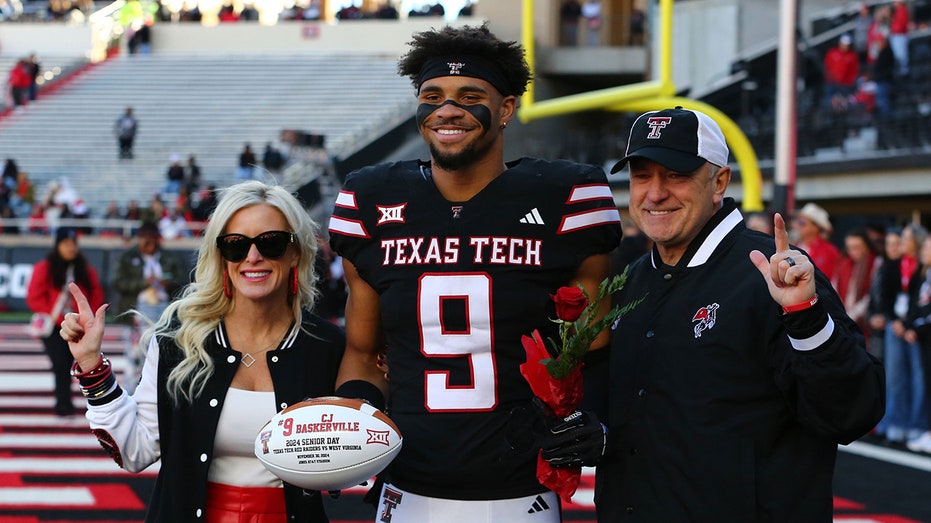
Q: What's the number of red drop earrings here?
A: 2